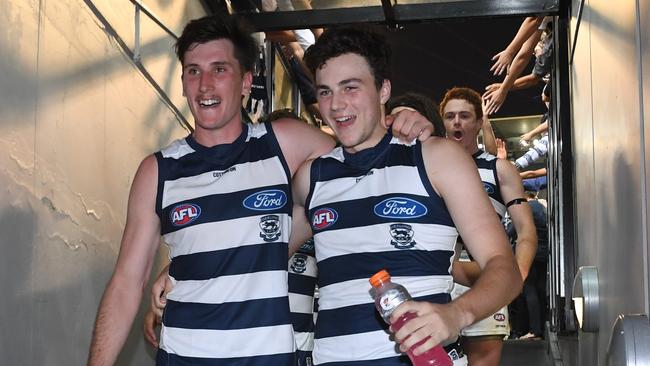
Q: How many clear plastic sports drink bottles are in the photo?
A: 1